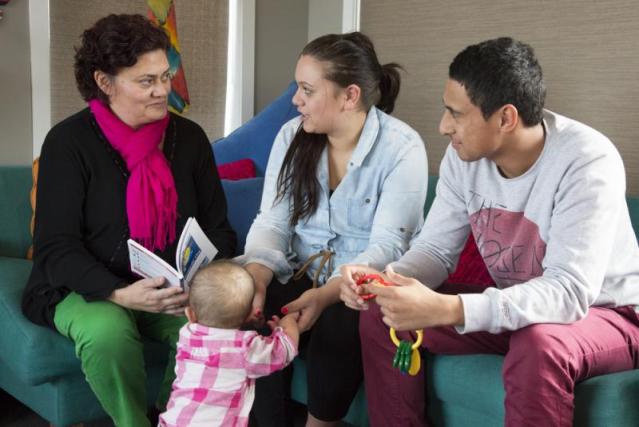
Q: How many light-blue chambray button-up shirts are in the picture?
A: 1